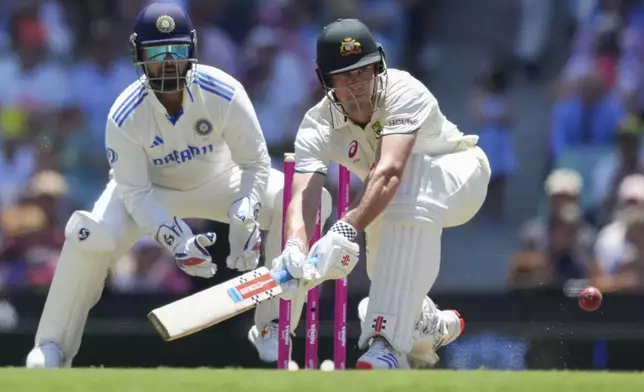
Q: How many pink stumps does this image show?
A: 3